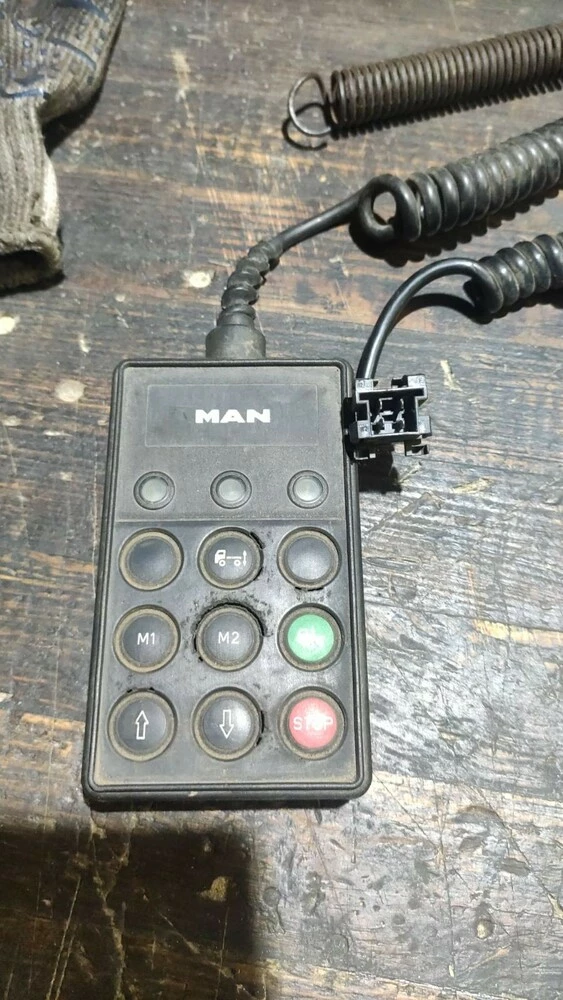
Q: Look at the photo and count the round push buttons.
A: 9